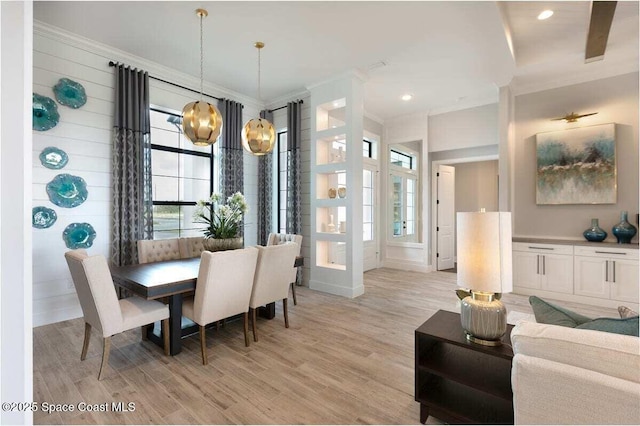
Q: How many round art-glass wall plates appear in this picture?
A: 6